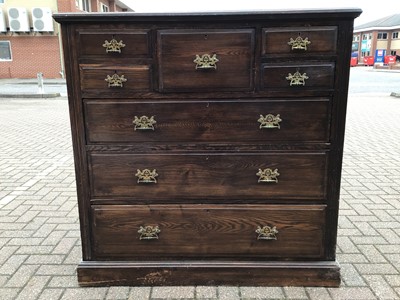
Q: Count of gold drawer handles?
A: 11